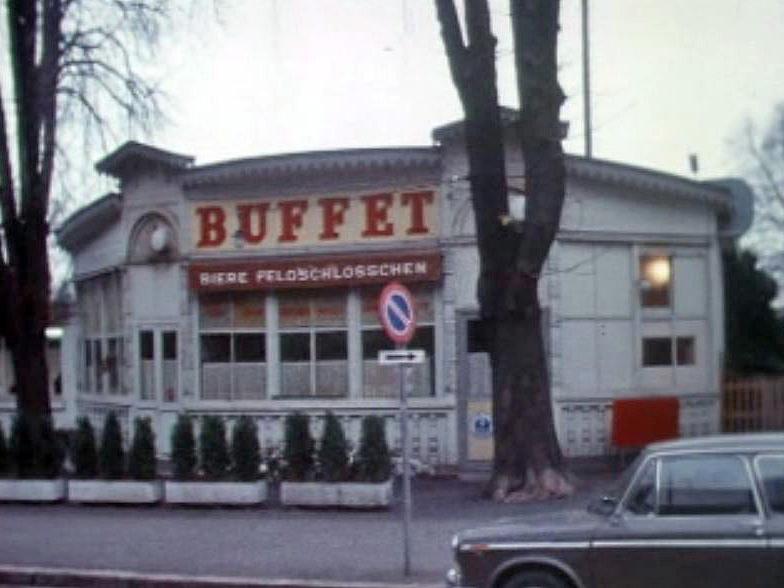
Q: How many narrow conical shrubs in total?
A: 11